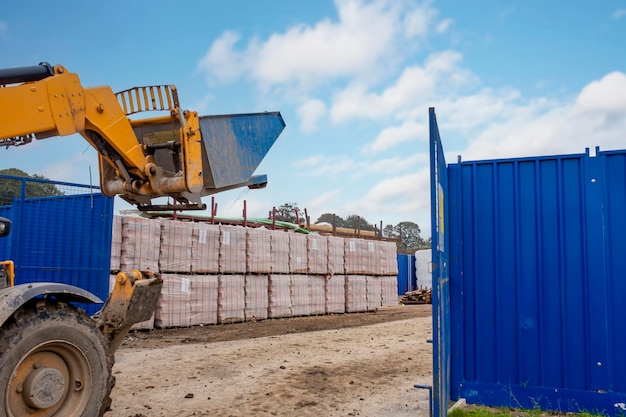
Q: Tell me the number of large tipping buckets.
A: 1